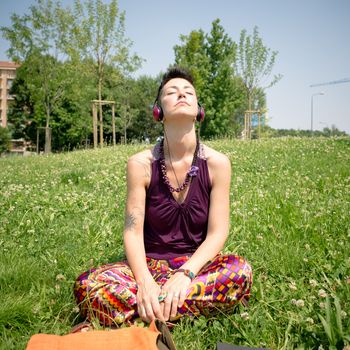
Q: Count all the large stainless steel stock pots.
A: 0